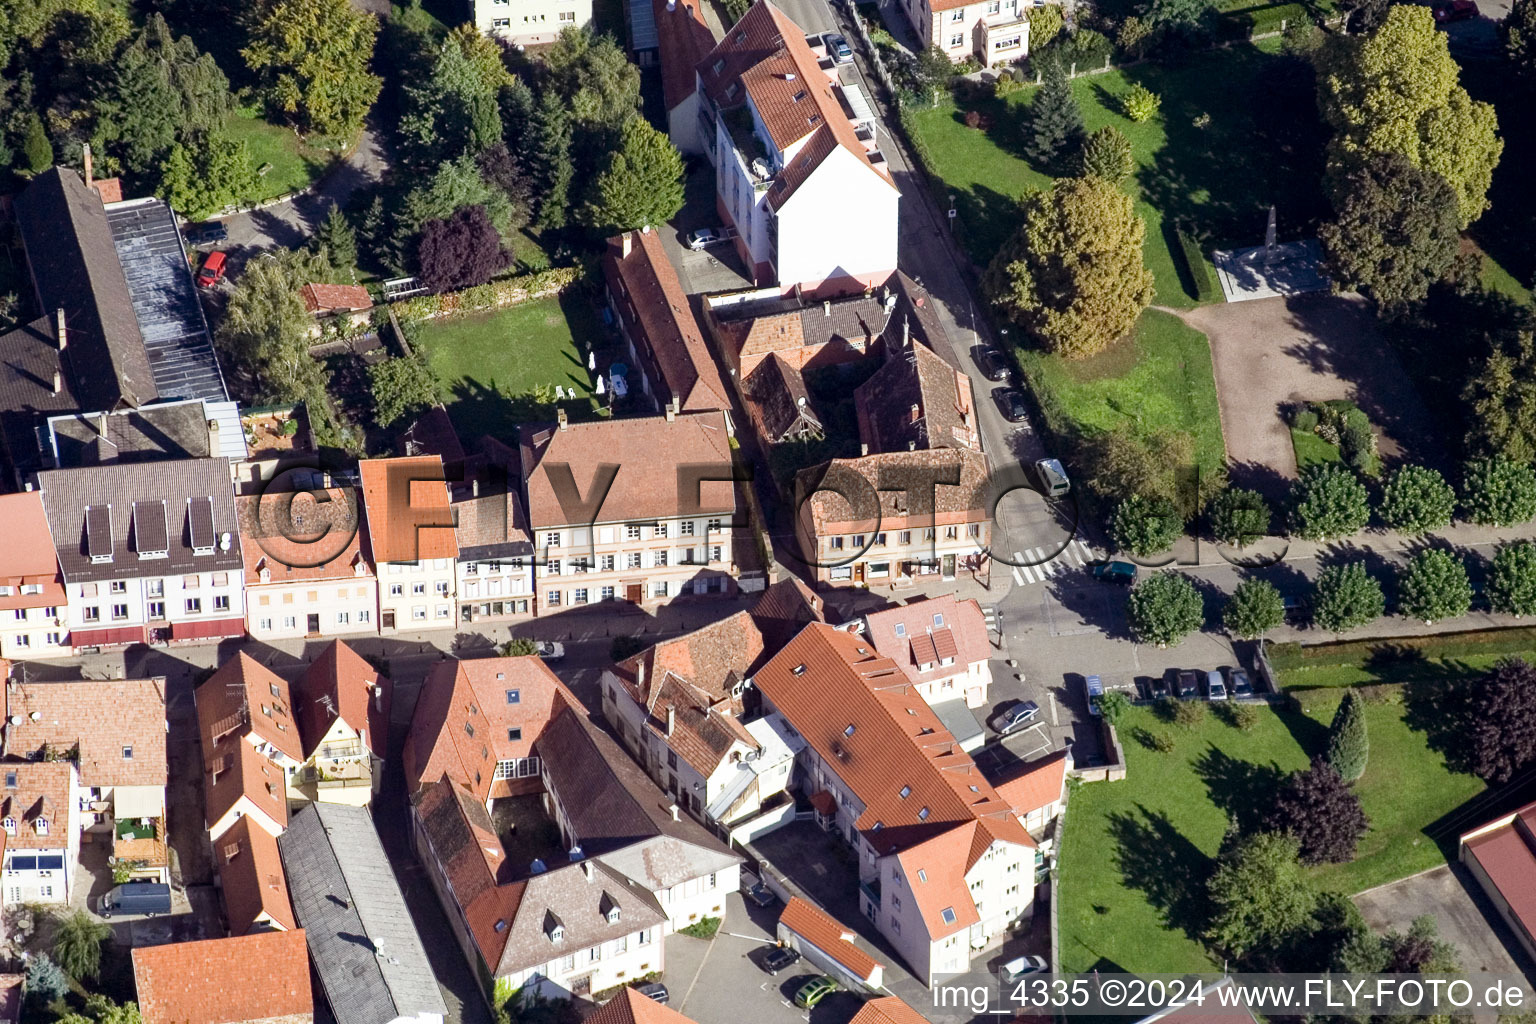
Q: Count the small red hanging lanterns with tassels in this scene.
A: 0